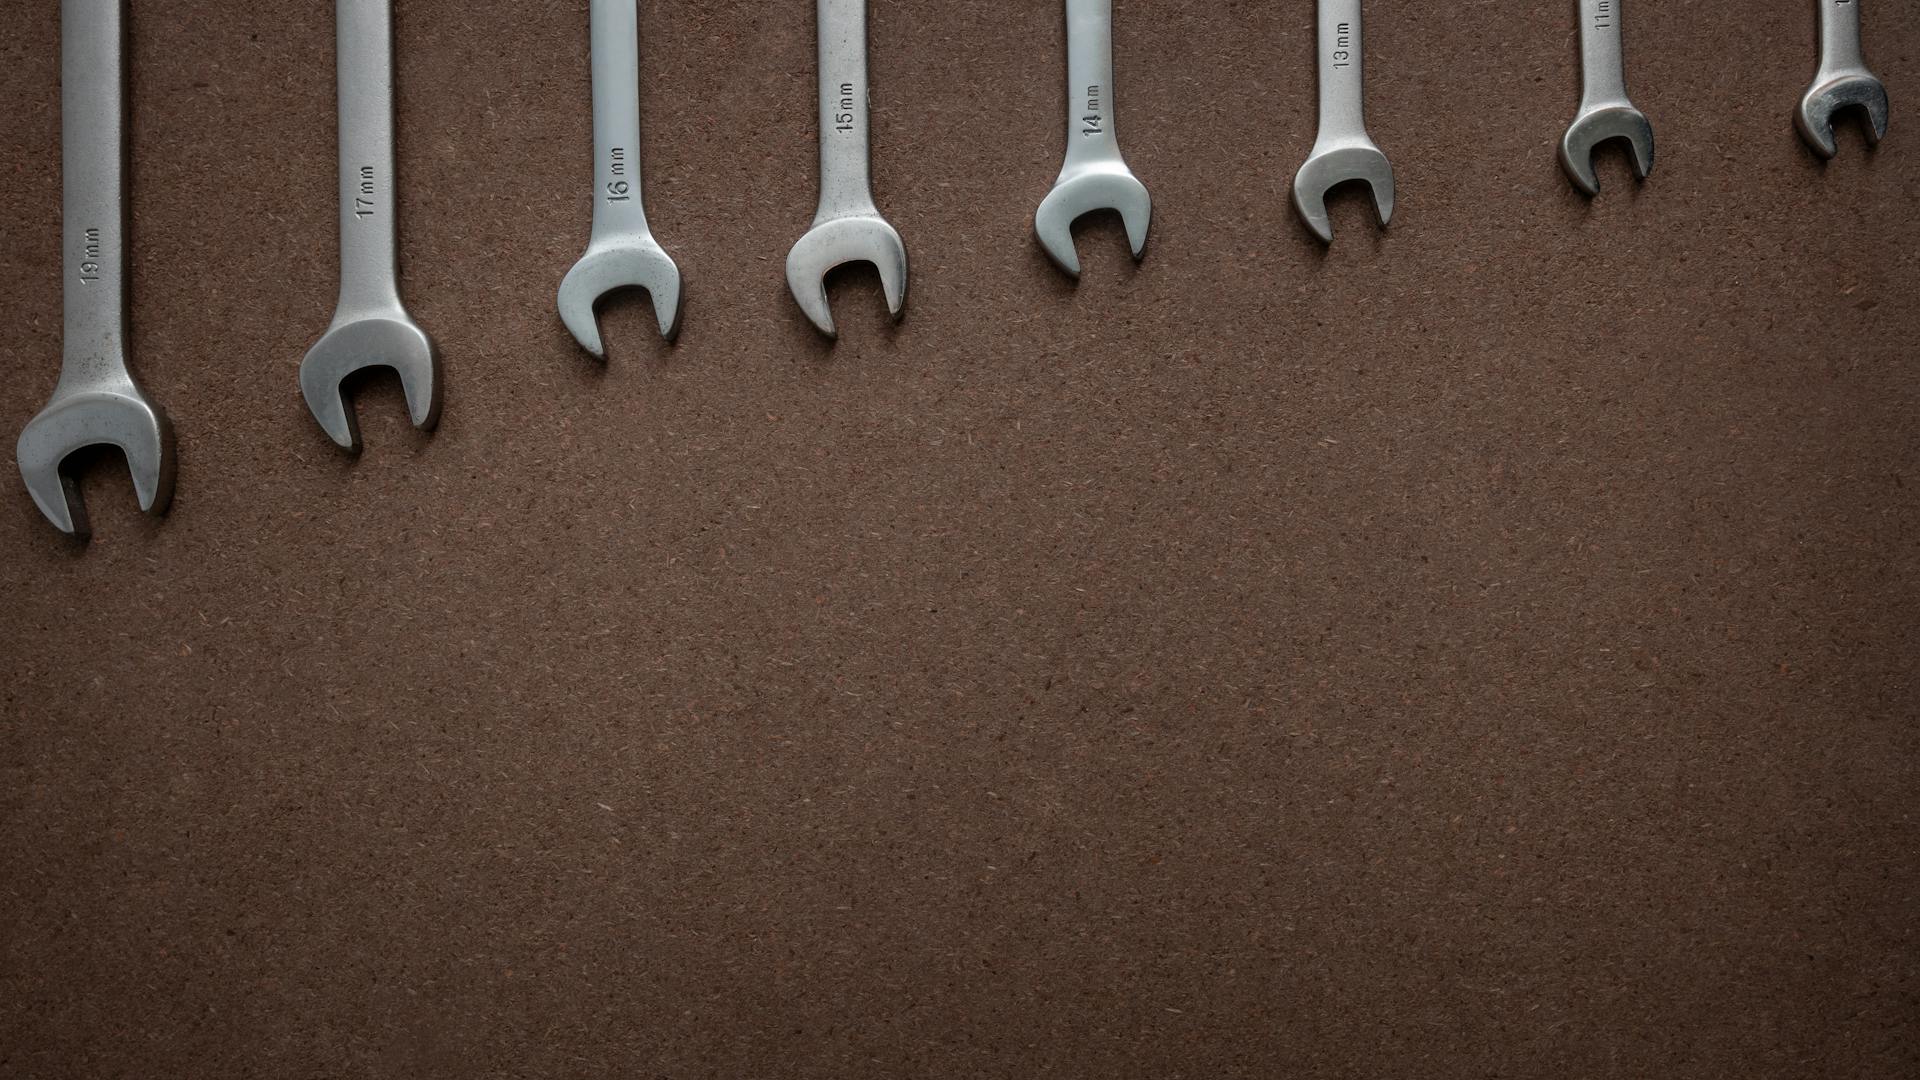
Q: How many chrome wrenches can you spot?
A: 8